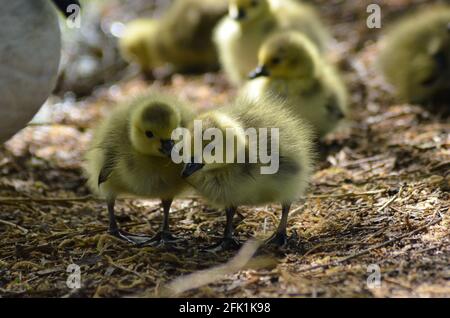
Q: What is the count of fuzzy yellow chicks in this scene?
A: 6